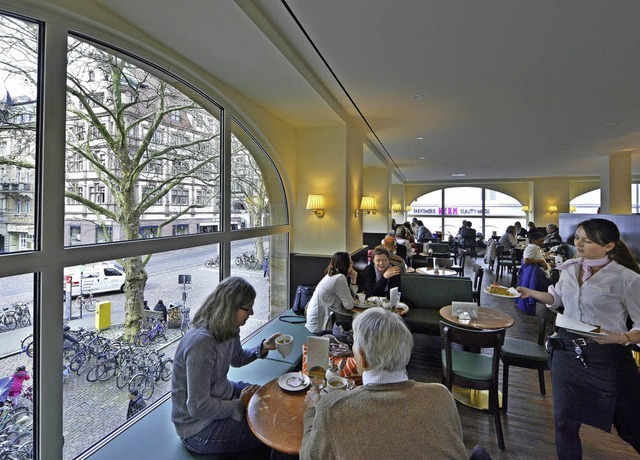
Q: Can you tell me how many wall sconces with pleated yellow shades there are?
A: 7